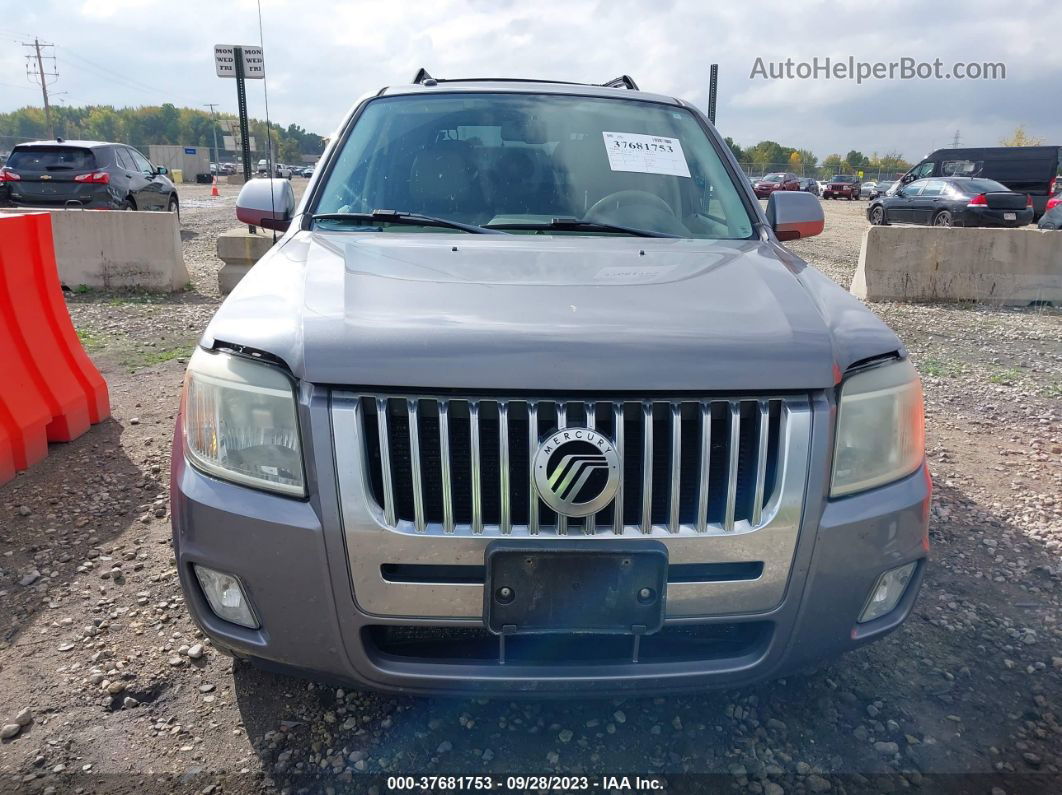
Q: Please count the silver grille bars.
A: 14